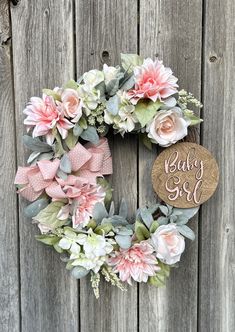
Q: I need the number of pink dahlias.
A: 4